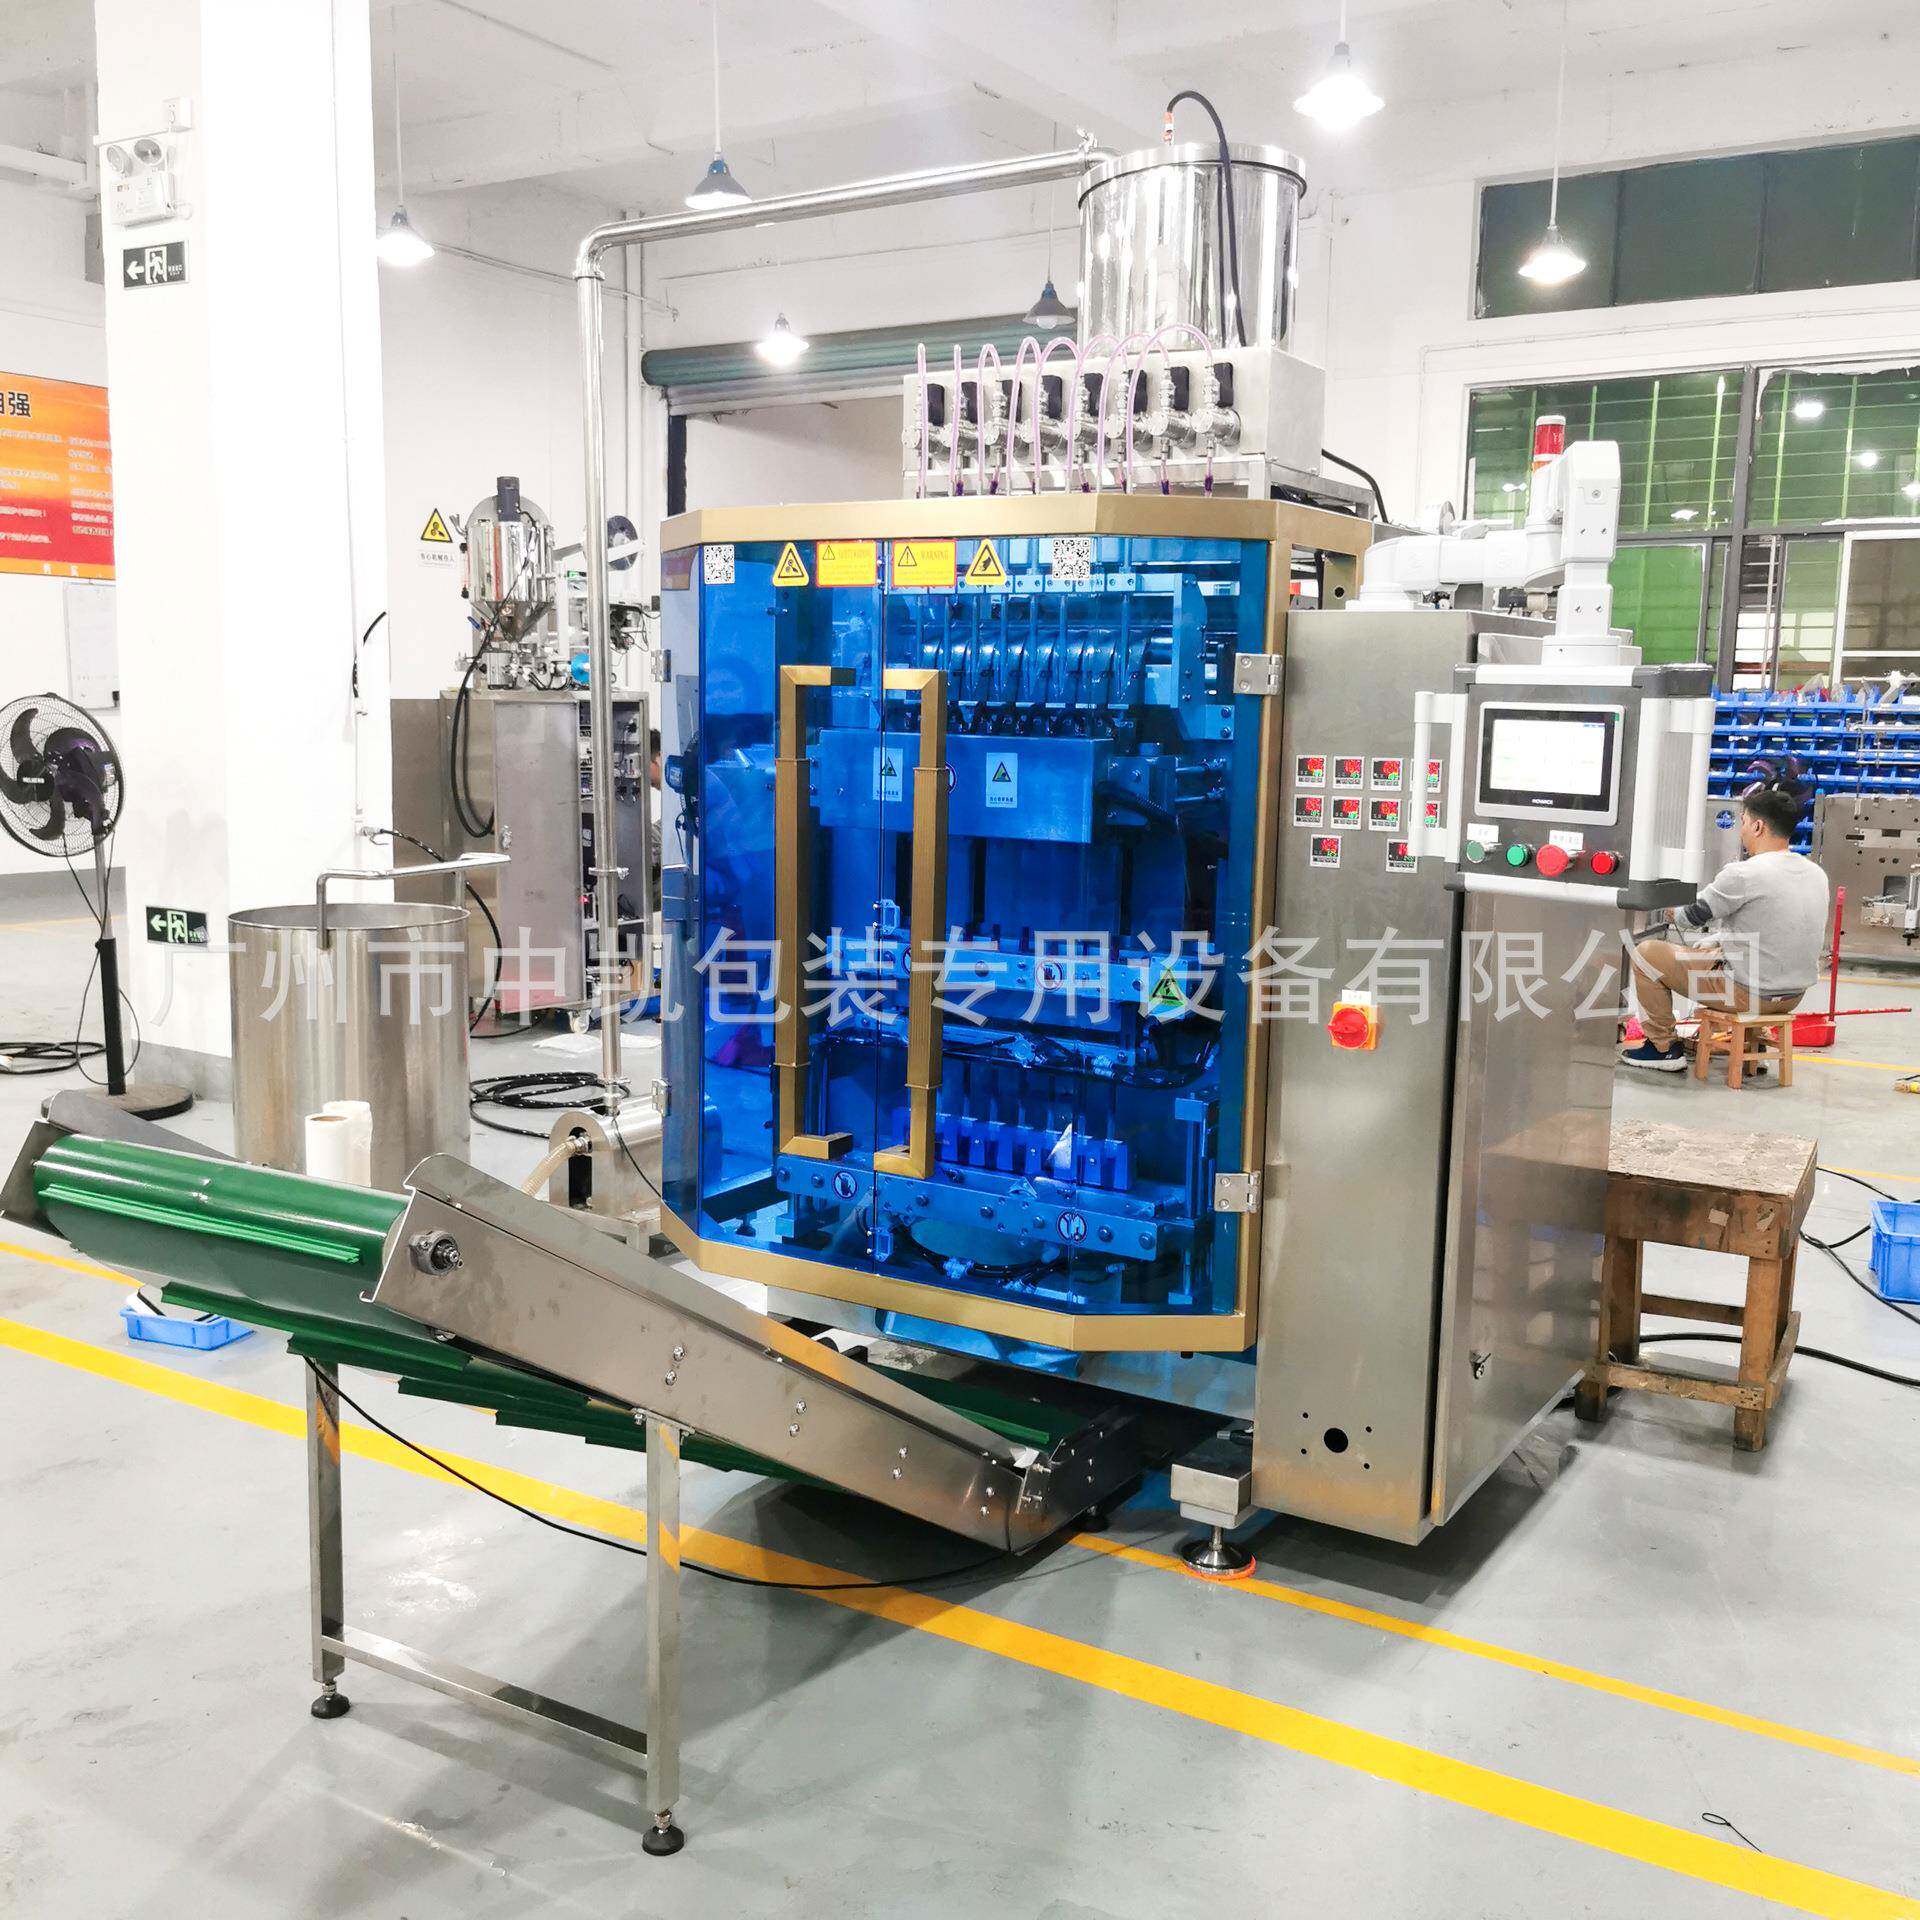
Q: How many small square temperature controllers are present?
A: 10